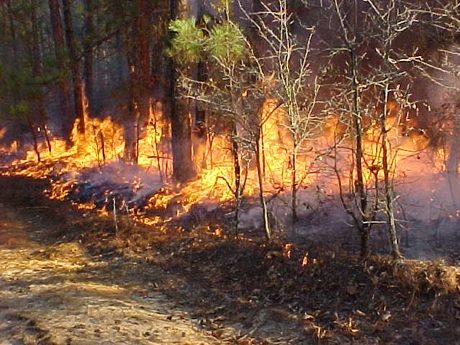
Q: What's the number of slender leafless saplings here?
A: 5